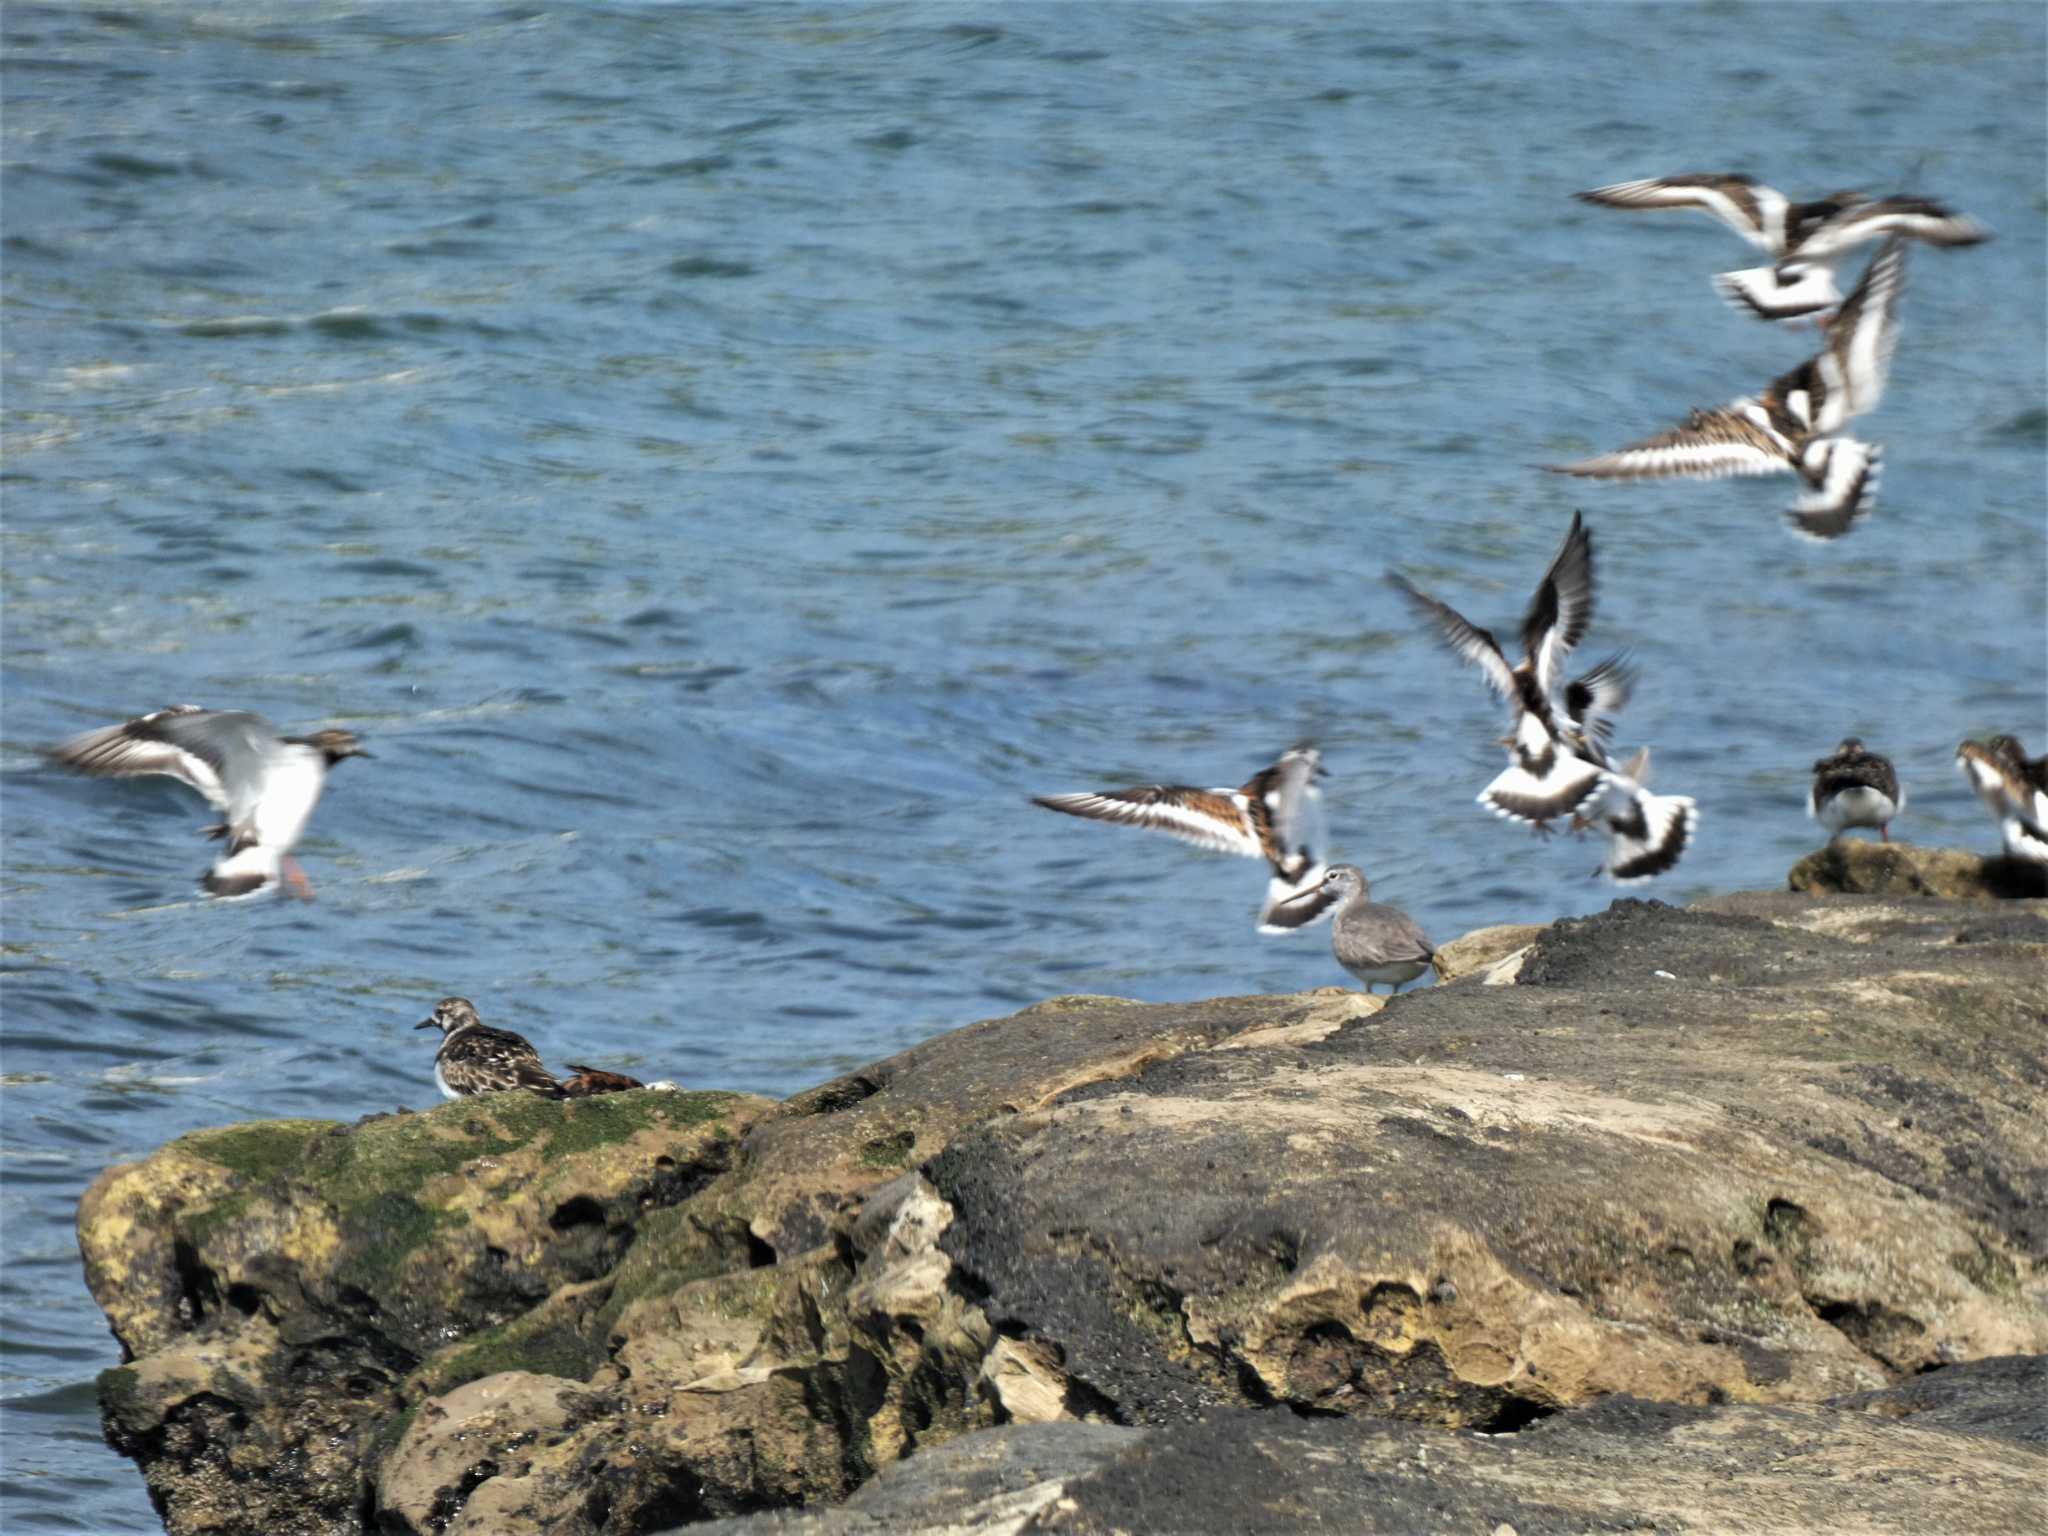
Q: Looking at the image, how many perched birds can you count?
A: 5